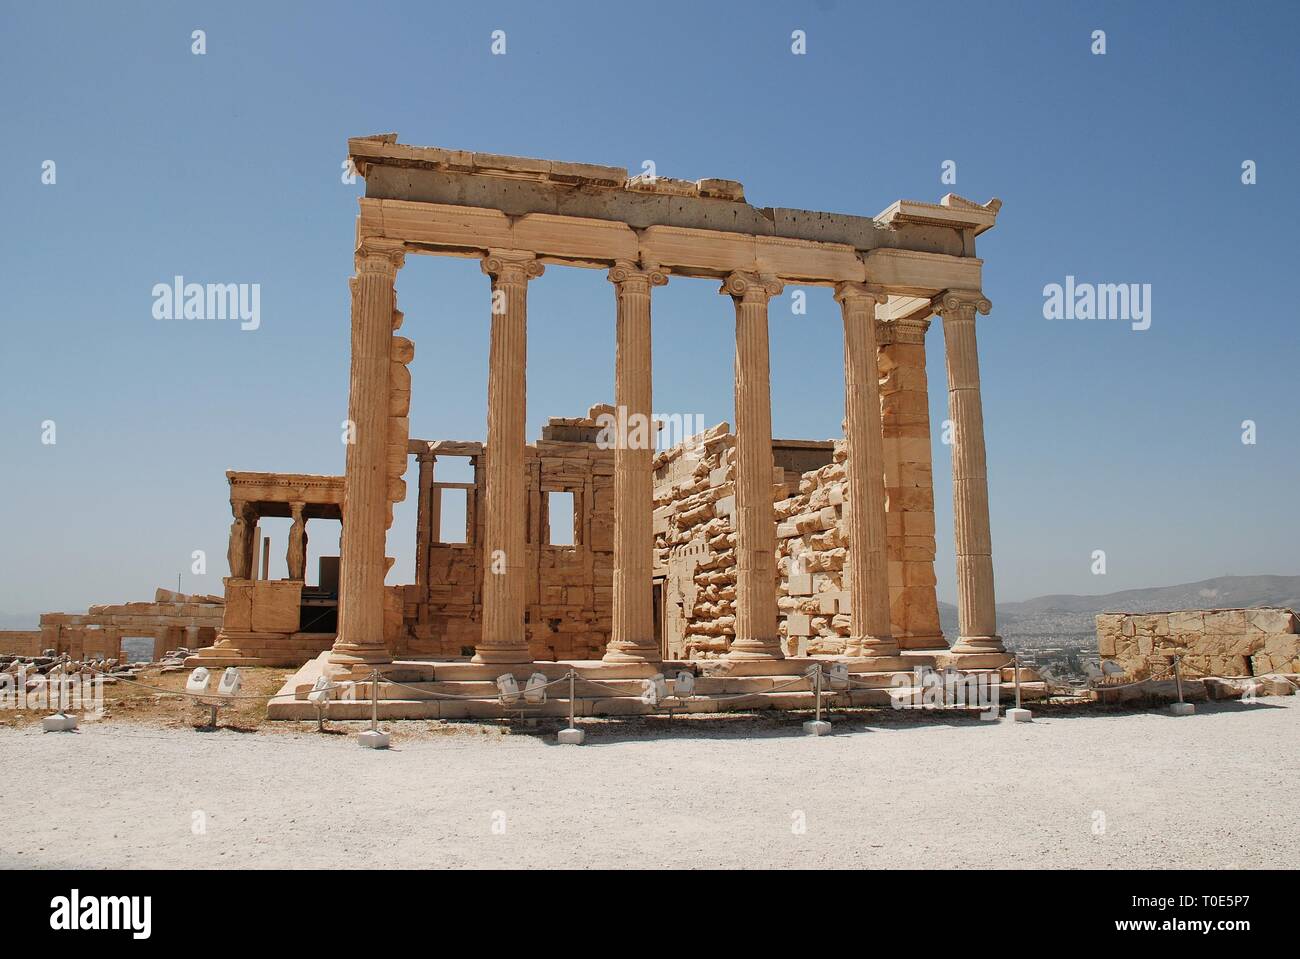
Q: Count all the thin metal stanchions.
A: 6